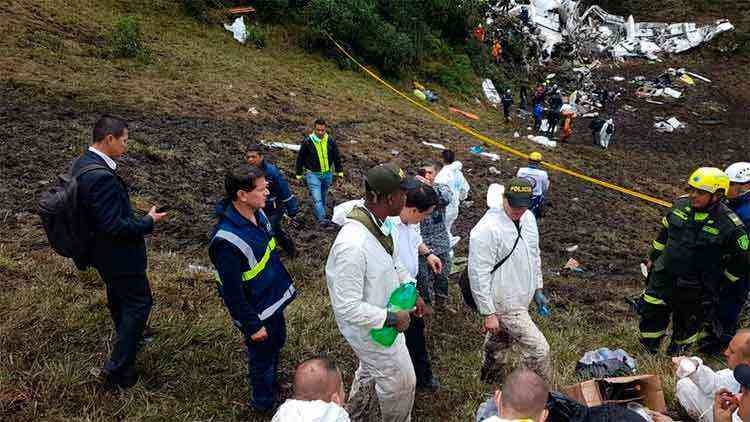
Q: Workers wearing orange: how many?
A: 3